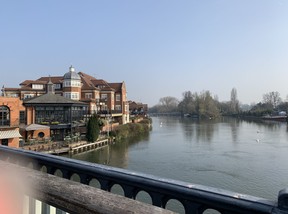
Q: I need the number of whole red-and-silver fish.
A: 0